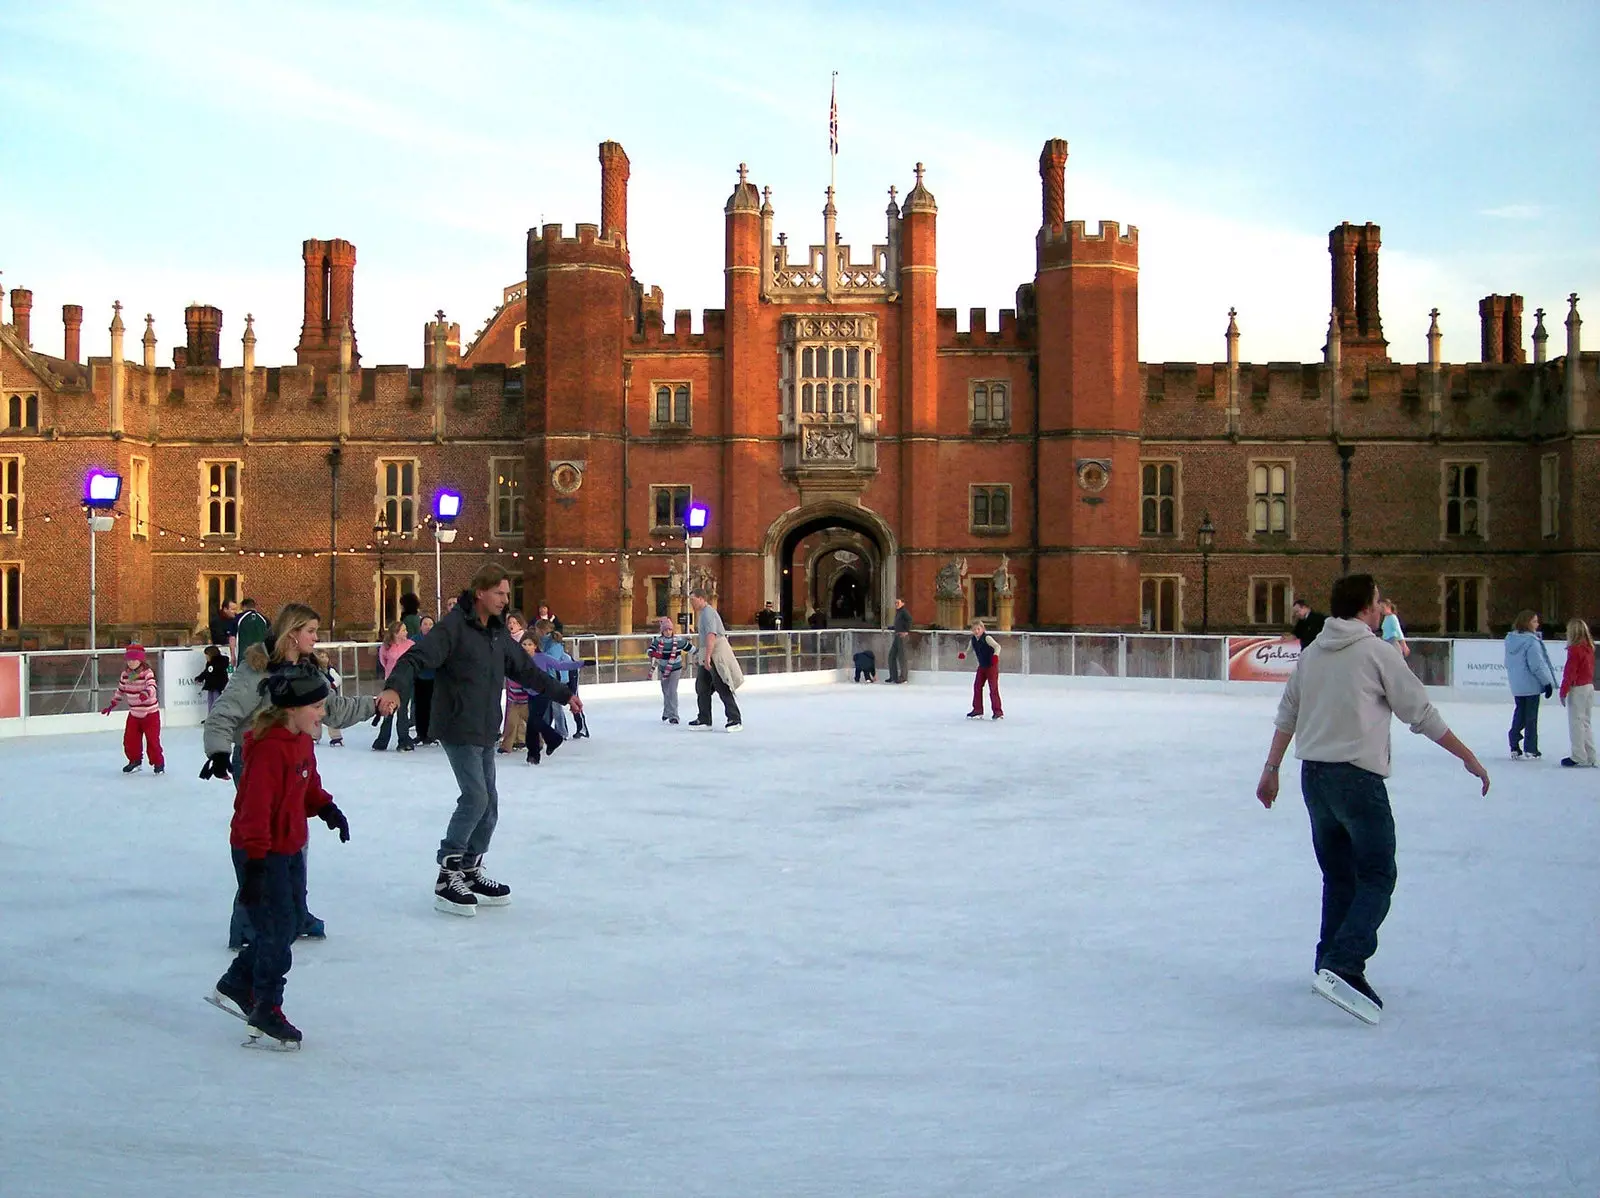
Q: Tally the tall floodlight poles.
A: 3